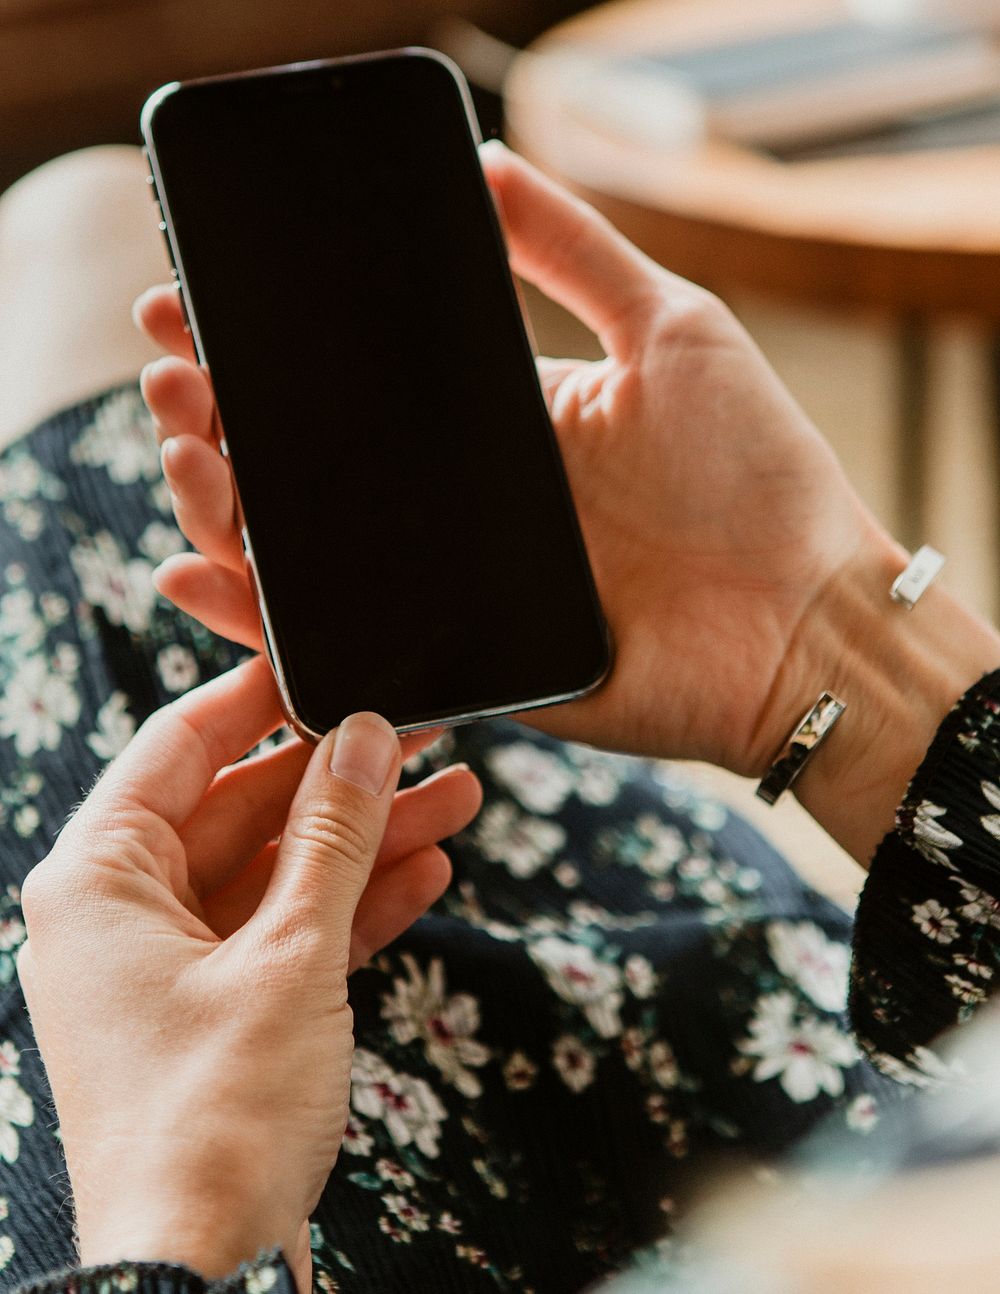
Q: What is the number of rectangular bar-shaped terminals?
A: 2